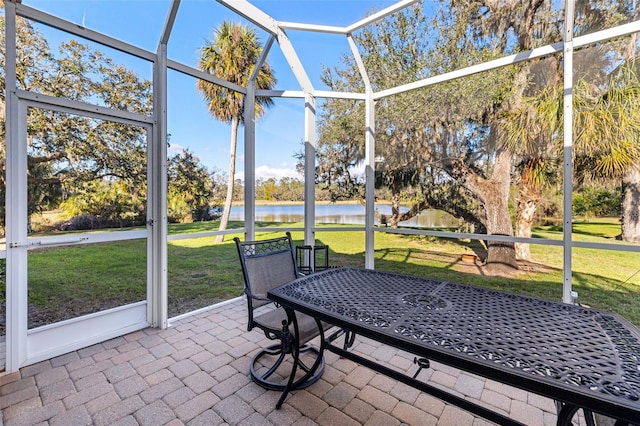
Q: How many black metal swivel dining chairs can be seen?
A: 1